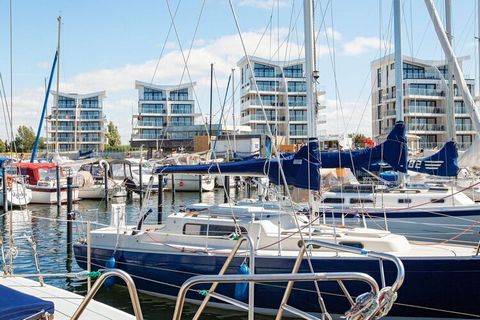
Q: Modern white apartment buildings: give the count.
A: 4